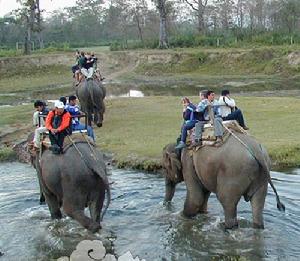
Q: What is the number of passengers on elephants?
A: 12